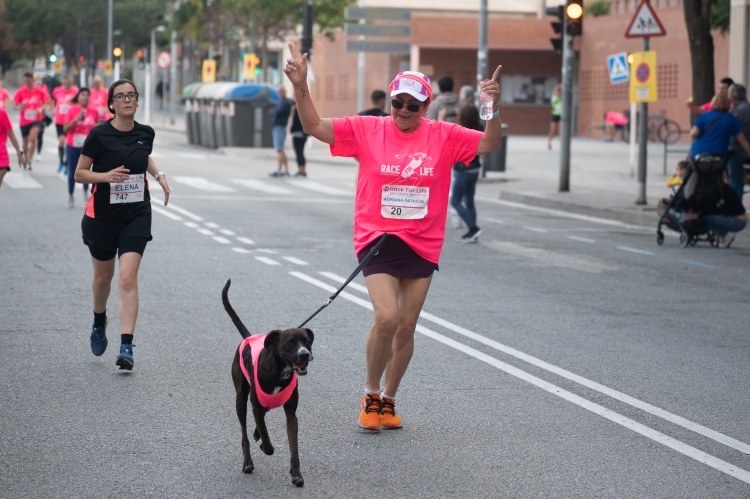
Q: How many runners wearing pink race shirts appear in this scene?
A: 8